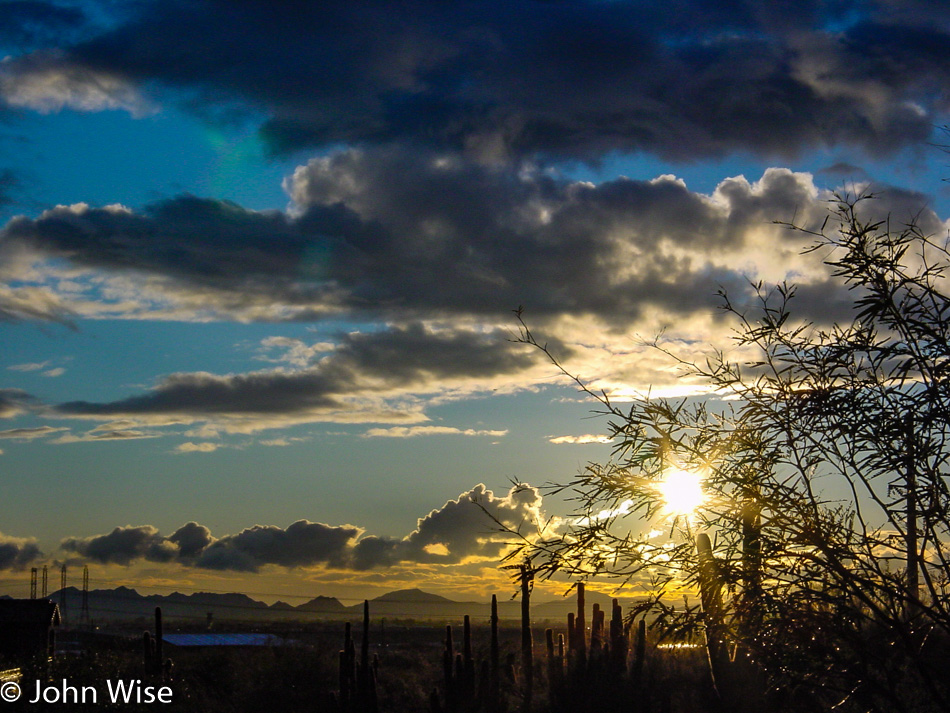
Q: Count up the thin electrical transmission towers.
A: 4